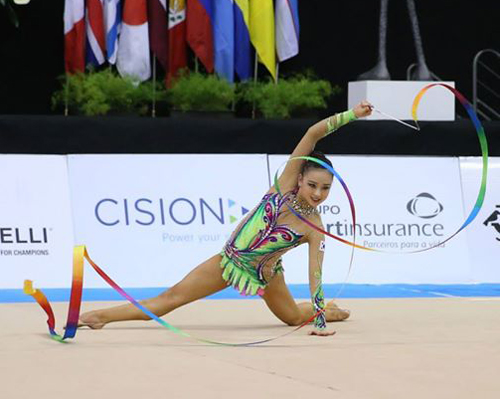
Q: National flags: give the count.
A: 11